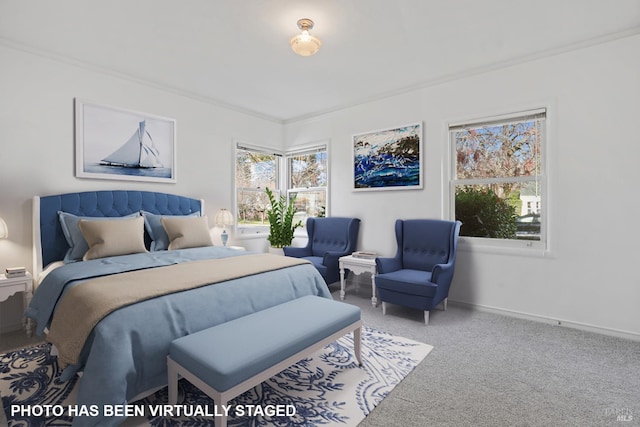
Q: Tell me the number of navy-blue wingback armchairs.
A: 2